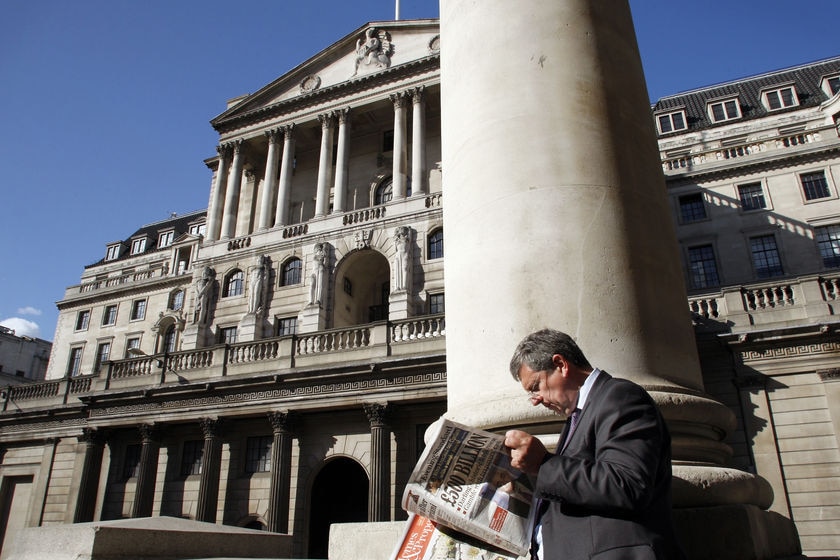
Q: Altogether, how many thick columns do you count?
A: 1